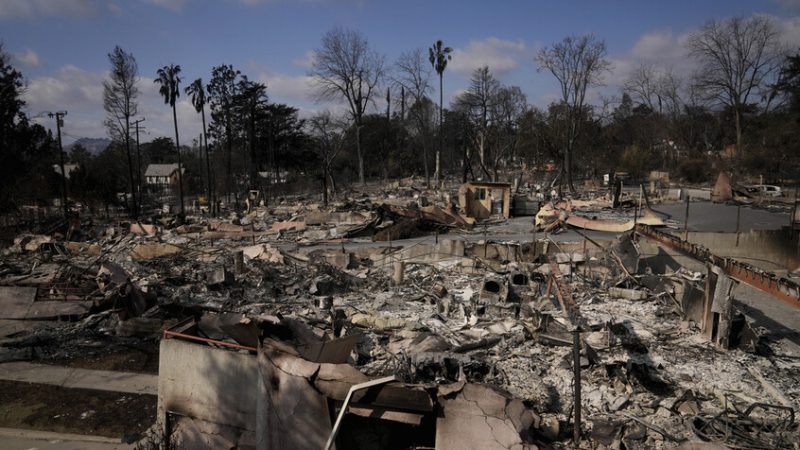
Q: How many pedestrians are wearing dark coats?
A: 0